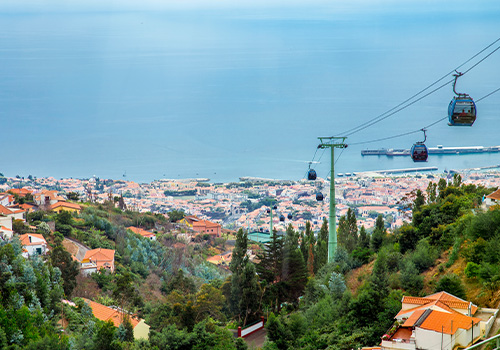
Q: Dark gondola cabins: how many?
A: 8